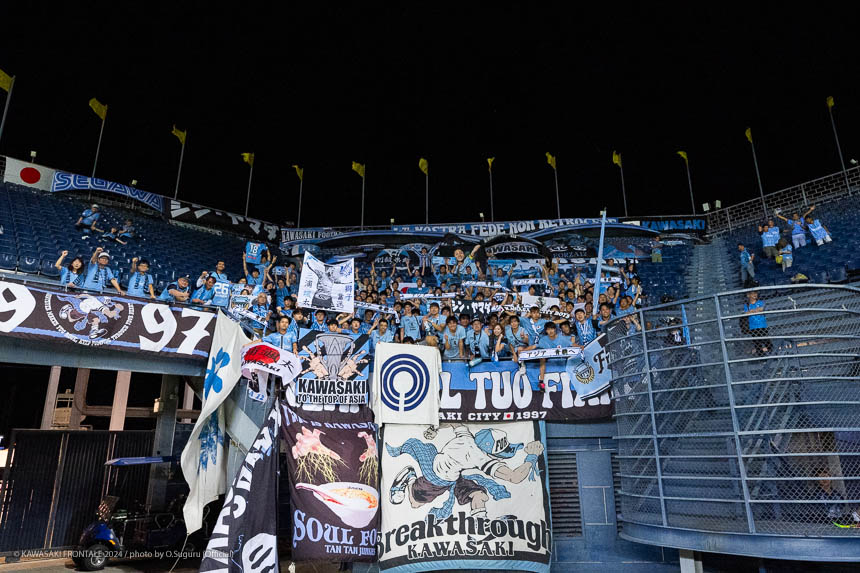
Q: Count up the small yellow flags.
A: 13